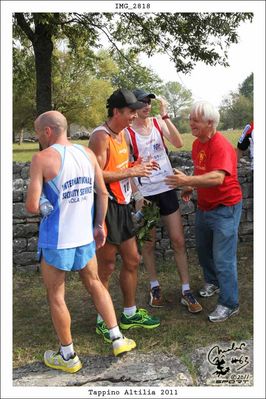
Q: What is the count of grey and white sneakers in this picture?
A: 2